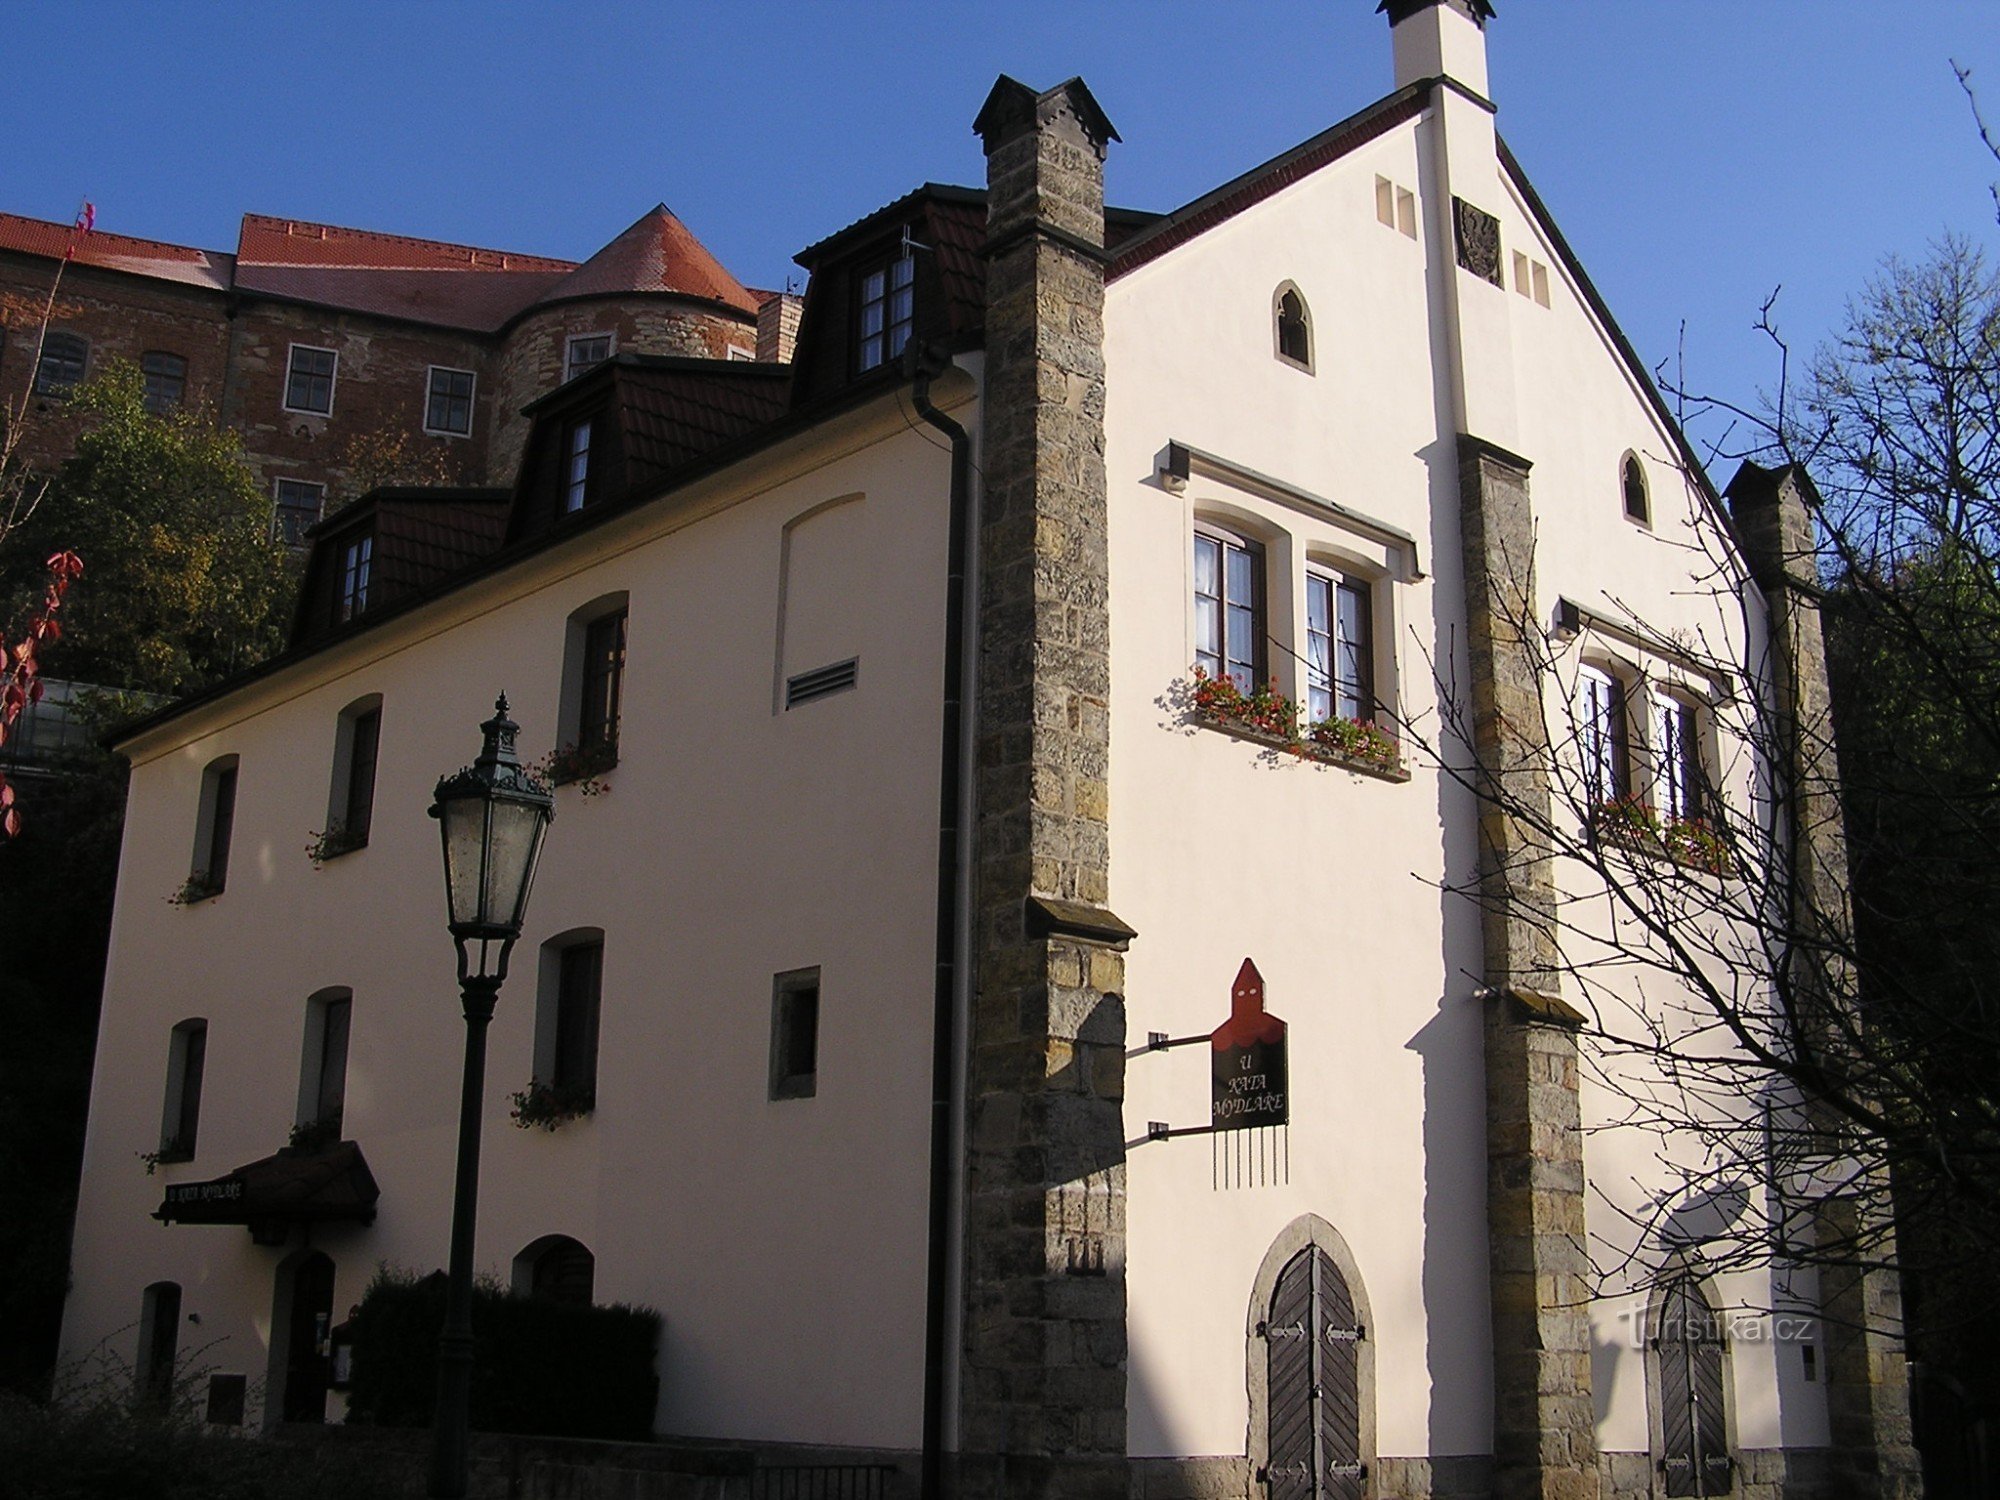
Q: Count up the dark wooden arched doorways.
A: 2